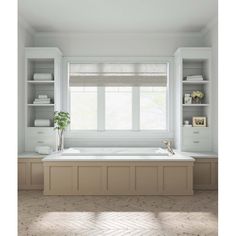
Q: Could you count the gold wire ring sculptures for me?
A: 0